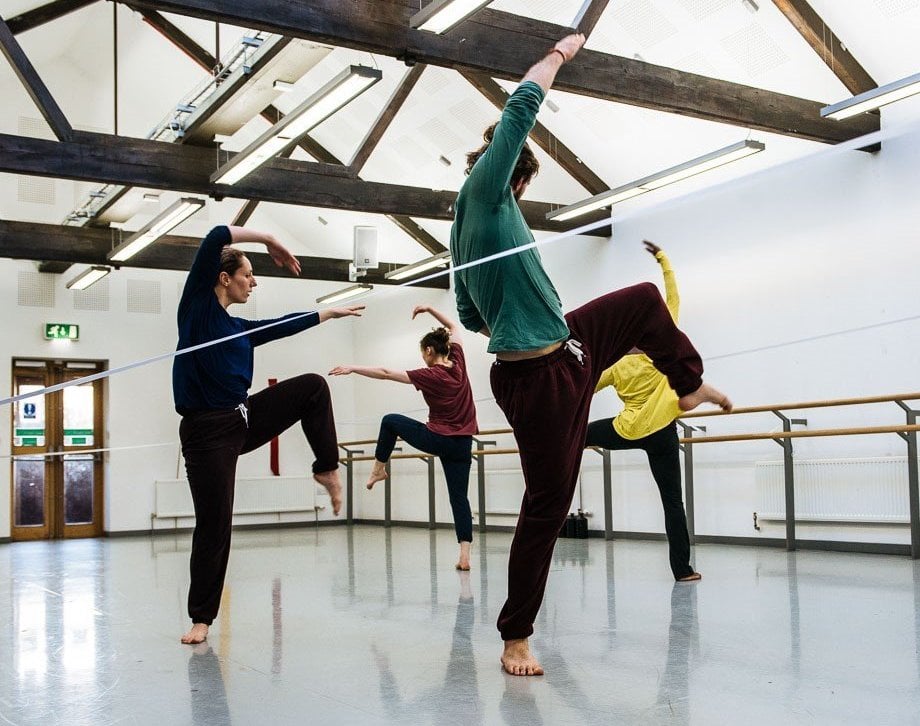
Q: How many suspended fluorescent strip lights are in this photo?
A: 8